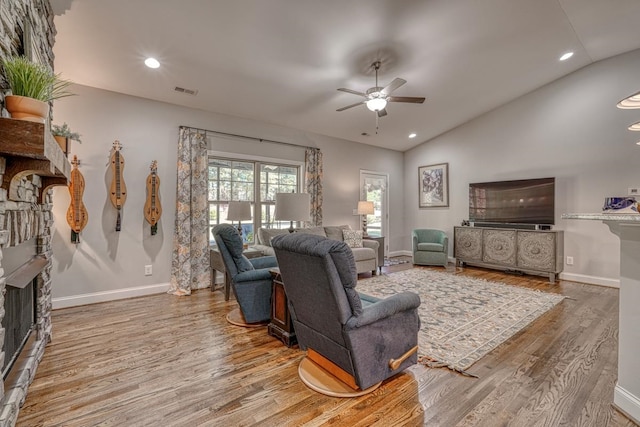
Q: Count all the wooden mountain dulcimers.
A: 3